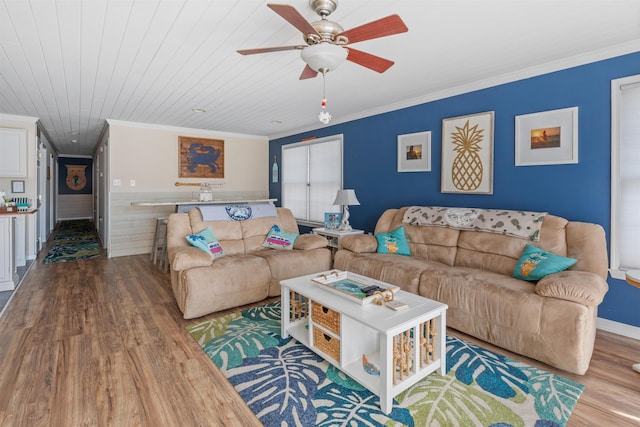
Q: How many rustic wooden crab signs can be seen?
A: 1